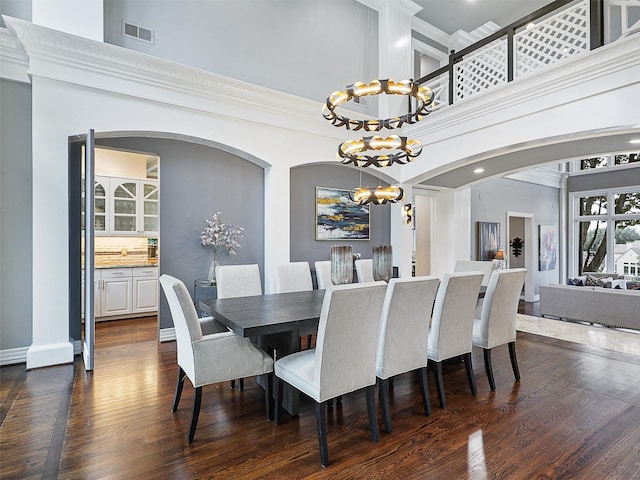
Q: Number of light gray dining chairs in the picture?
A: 10